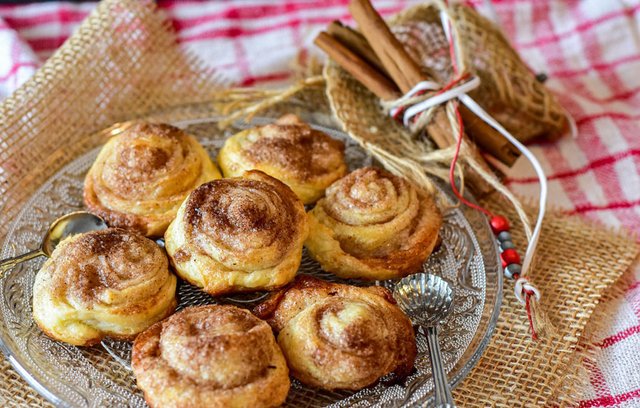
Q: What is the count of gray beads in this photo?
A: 3